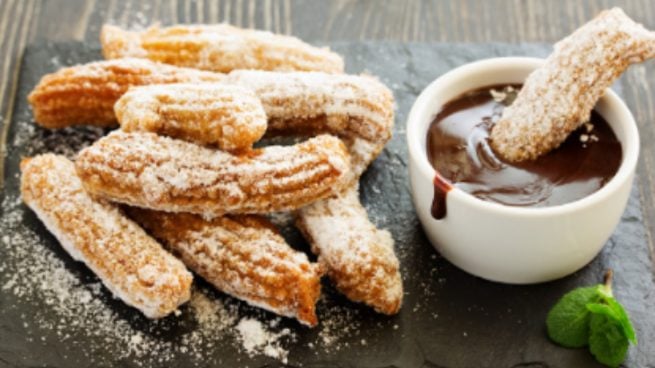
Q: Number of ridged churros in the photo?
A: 9